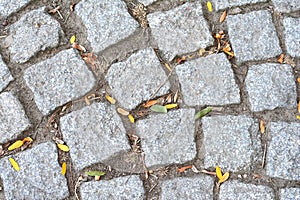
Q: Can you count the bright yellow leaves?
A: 11